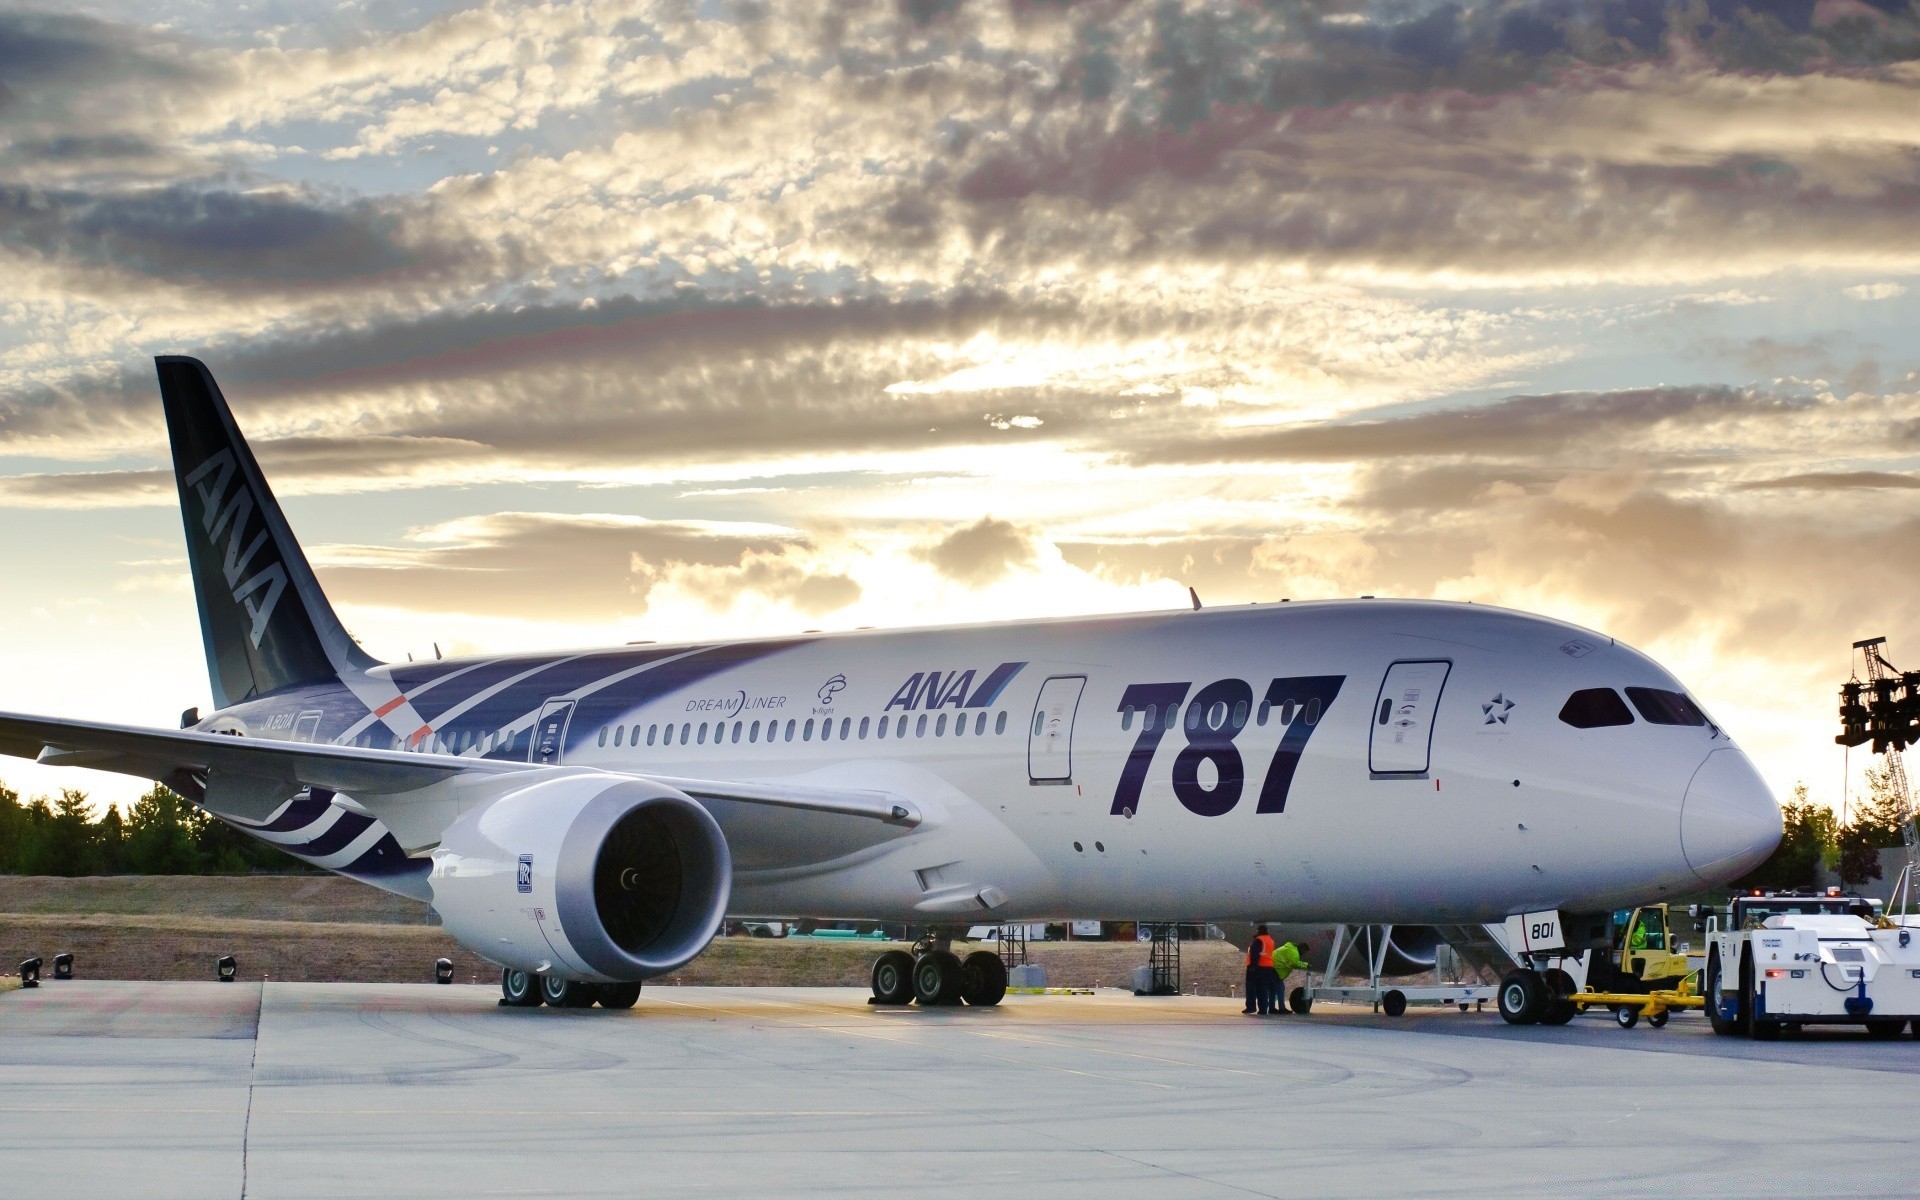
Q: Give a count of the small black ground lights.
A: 4